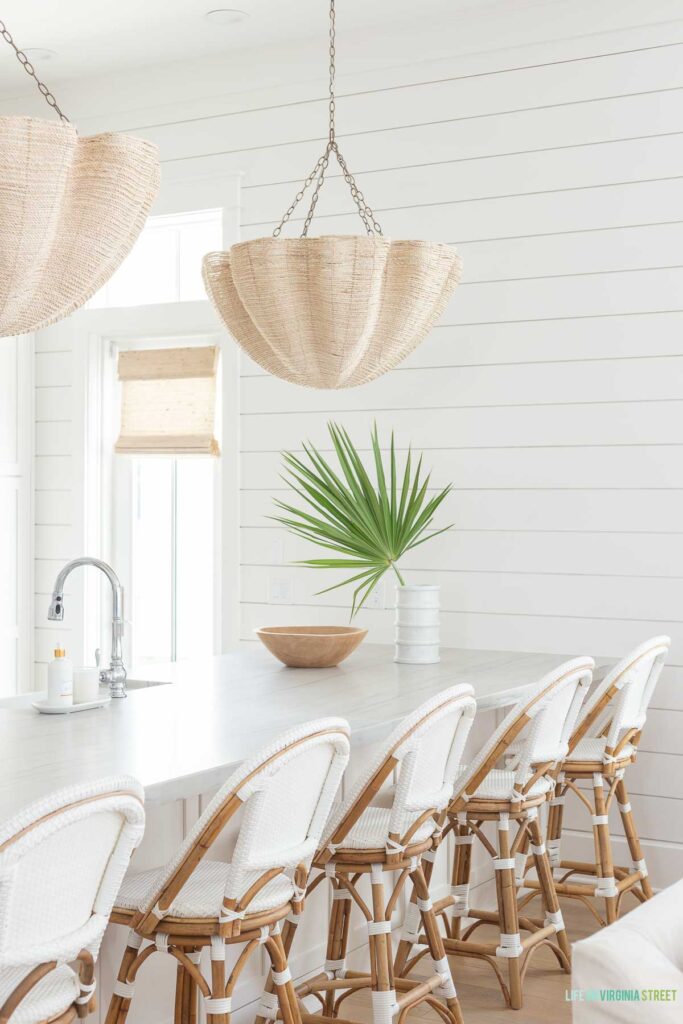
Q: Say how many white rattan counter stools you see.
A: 5